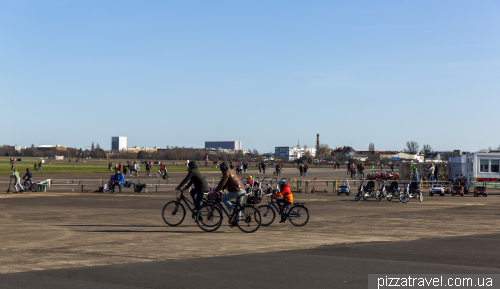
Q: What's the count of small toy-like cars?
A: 4